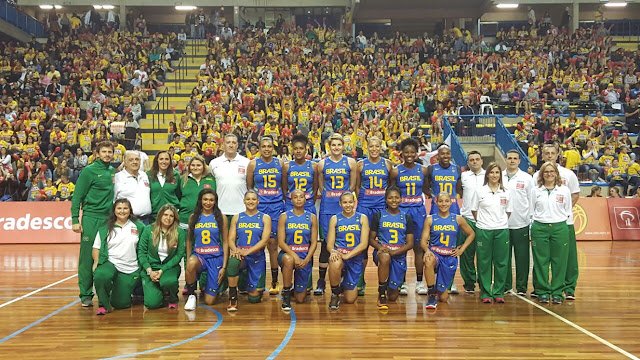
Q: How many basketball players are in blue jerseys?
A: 12